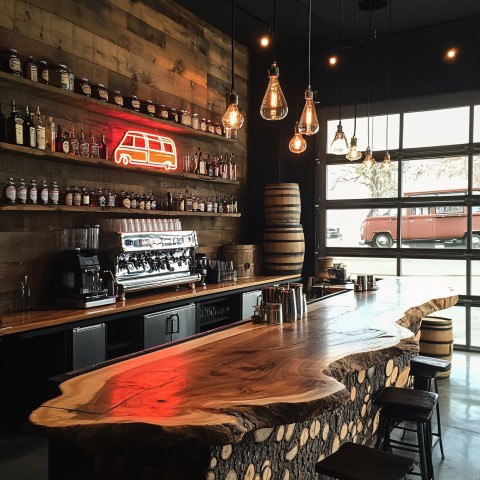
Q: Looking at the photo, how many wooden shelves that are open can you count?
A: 3